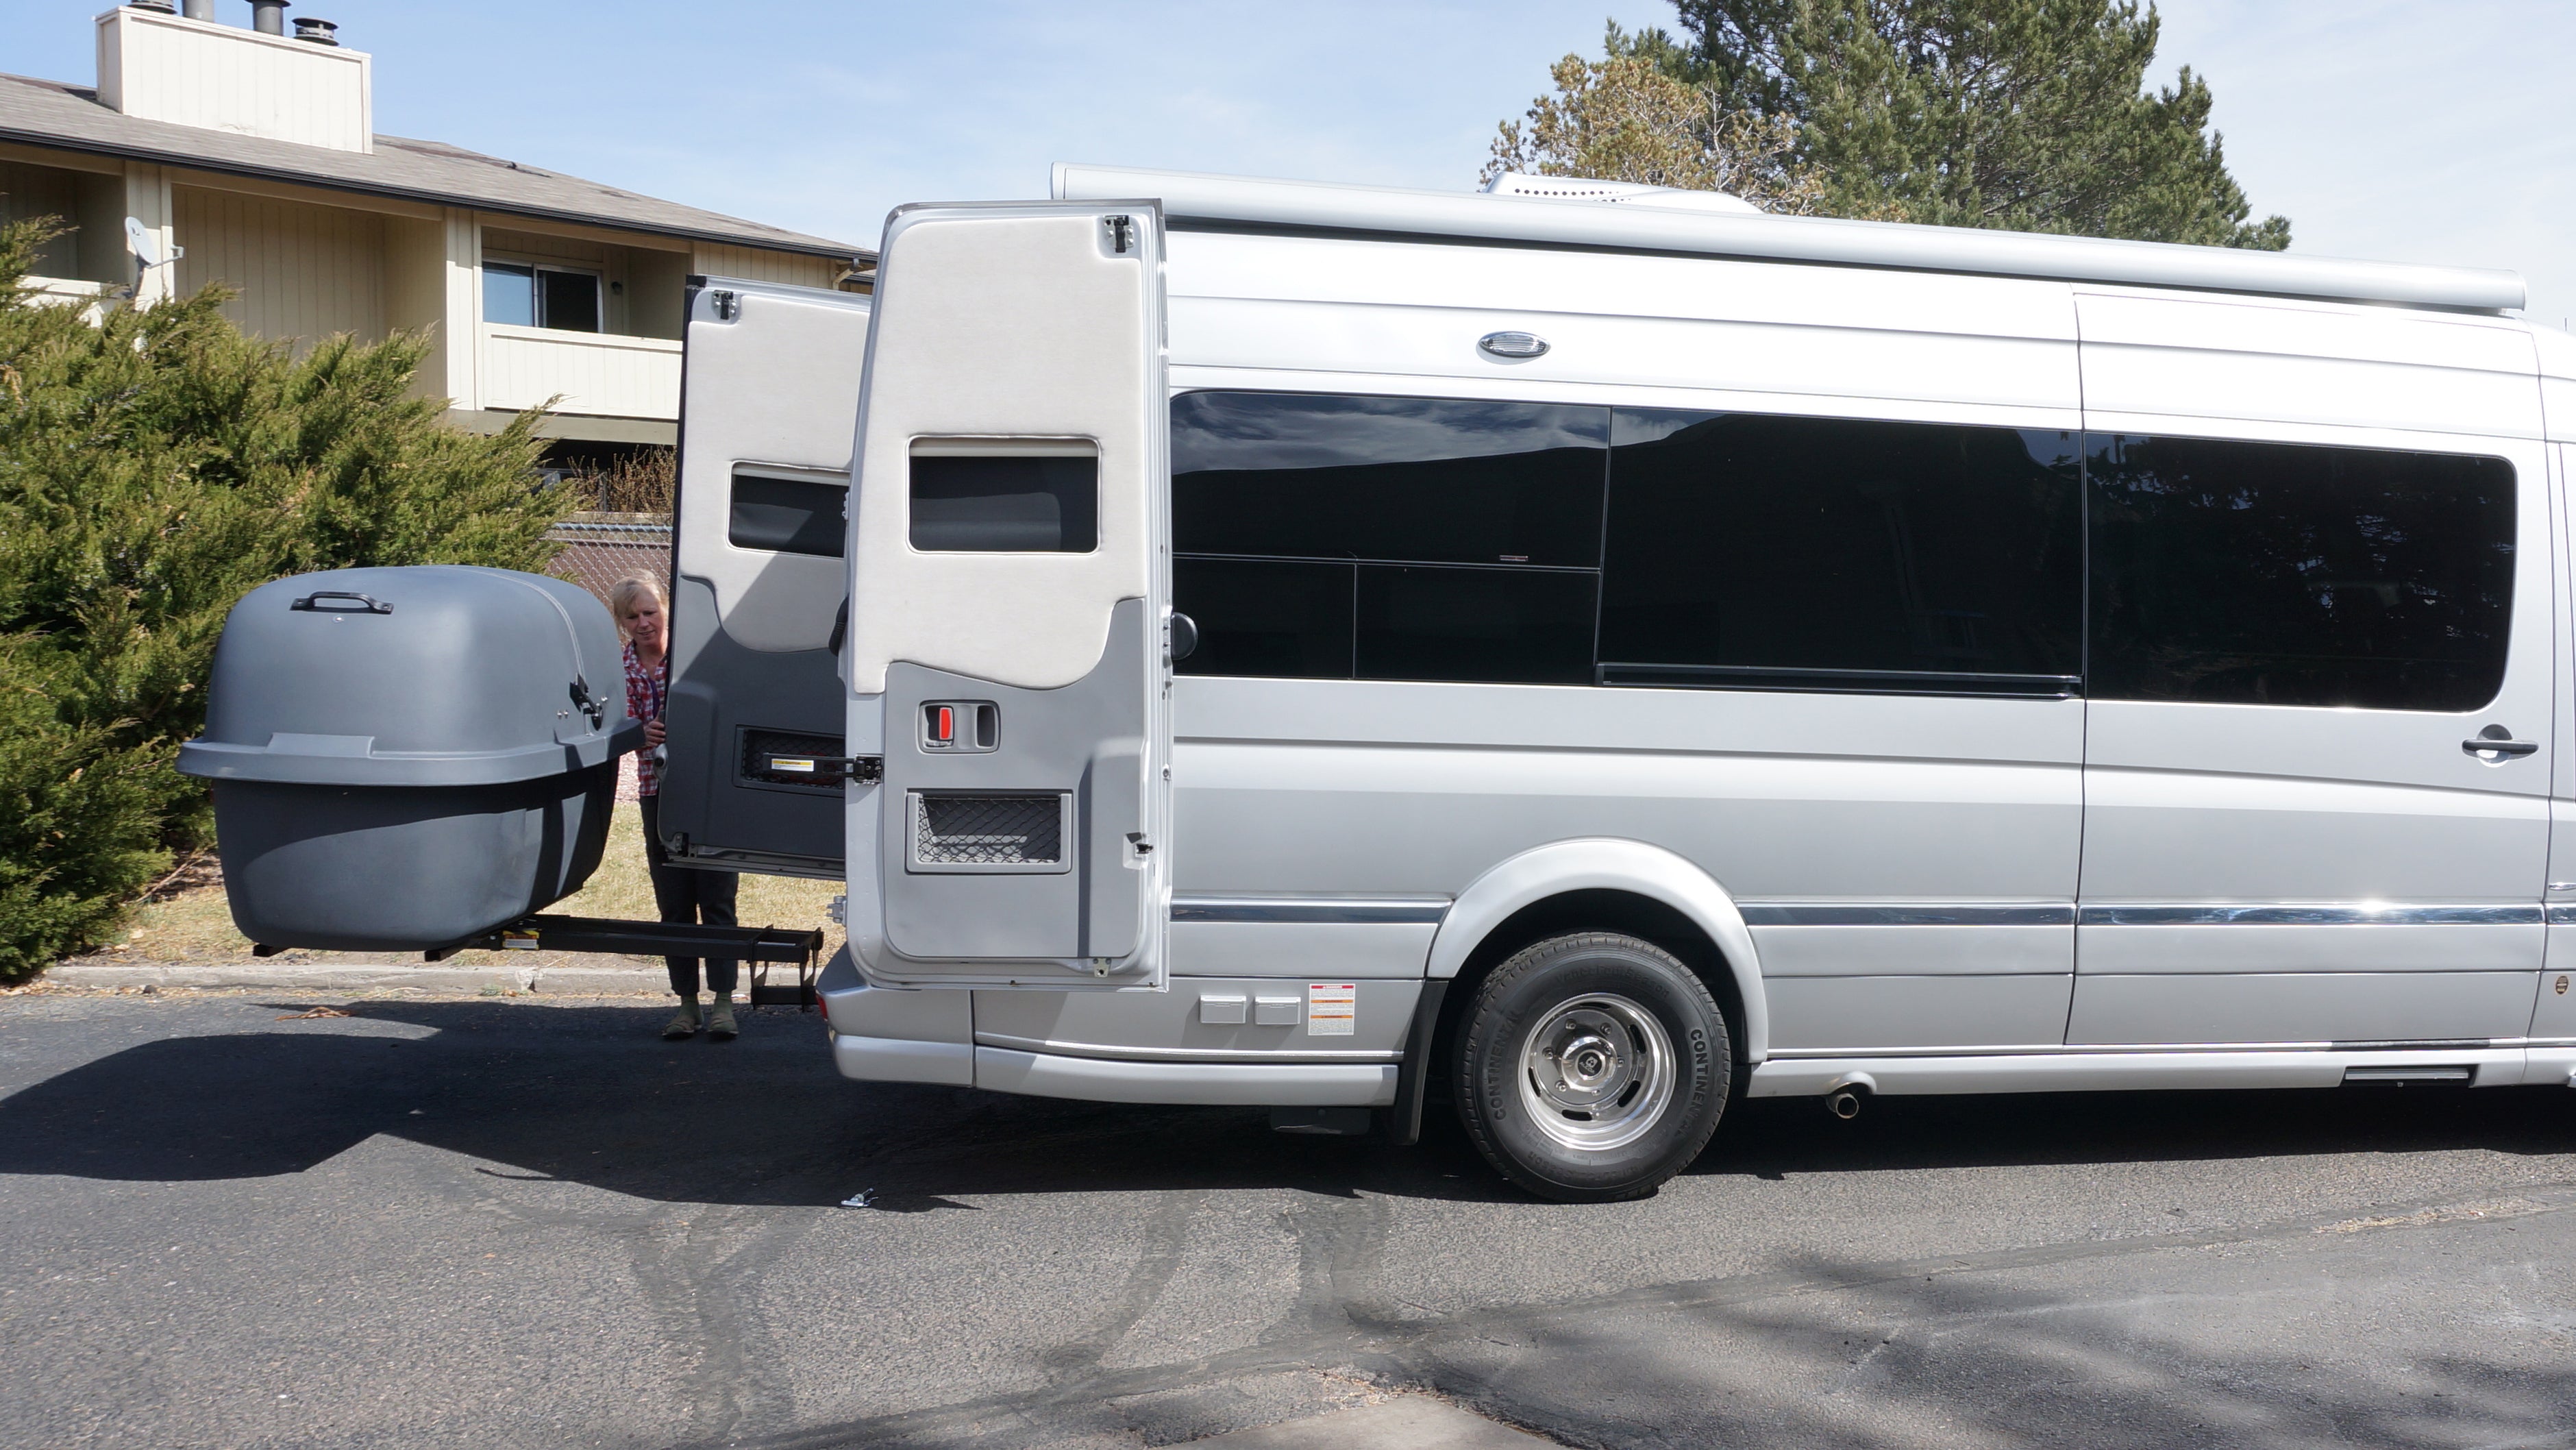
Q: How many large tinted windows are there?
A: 3